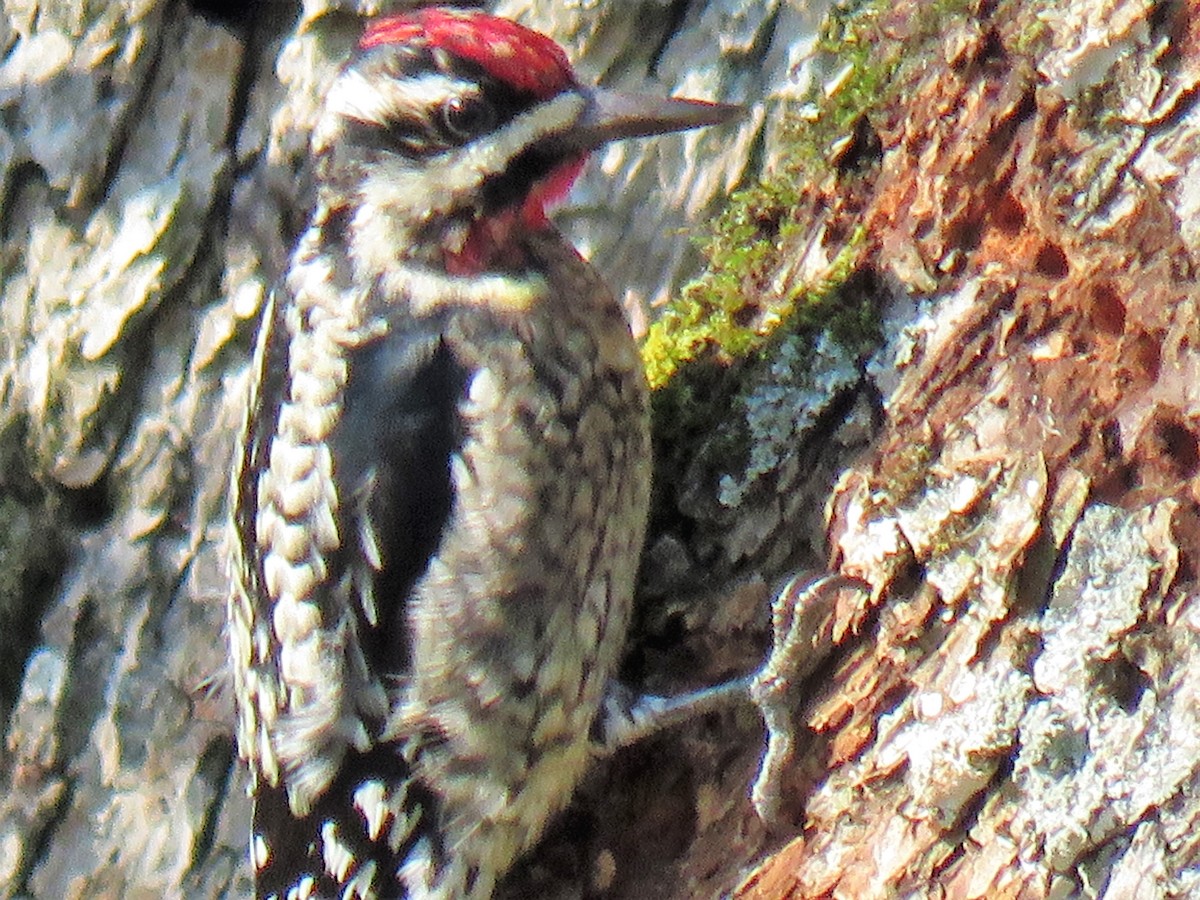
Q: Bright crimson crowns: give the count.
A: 1